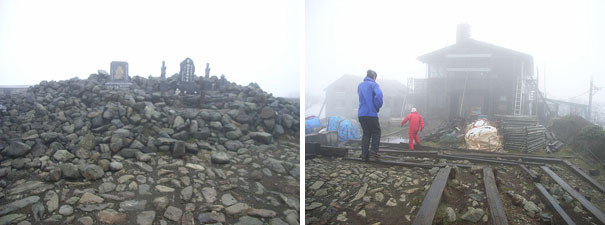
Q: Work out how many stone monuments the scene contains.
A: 4